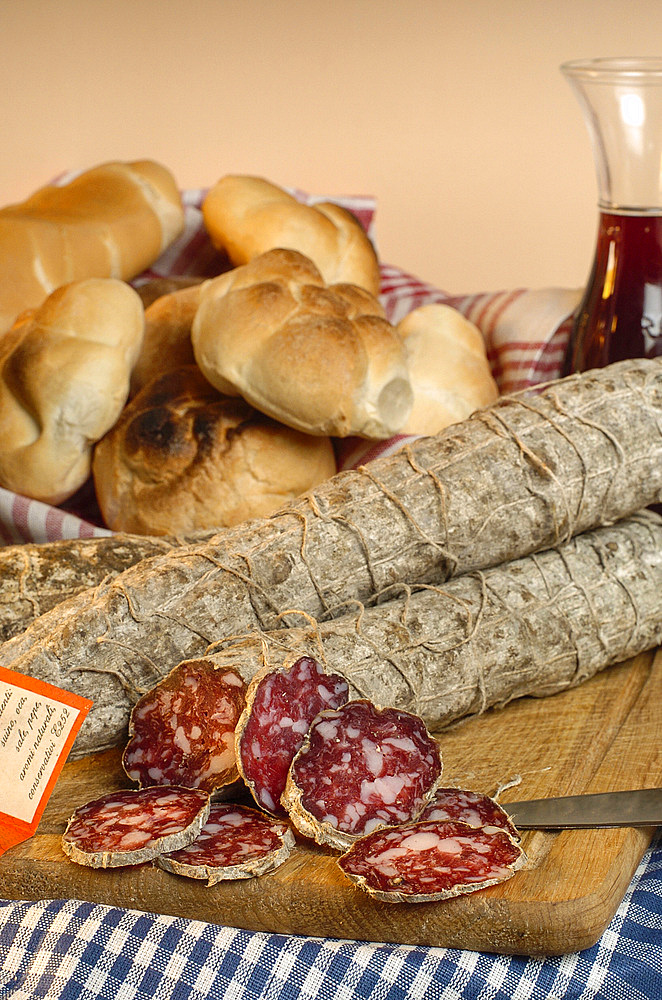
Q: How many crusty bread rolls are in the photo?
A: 7